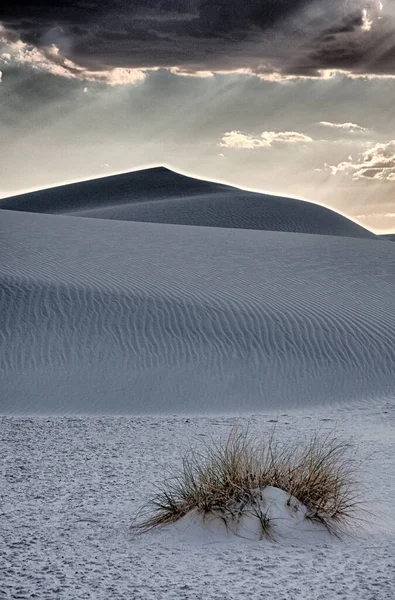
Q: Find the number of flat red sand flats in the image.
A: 0